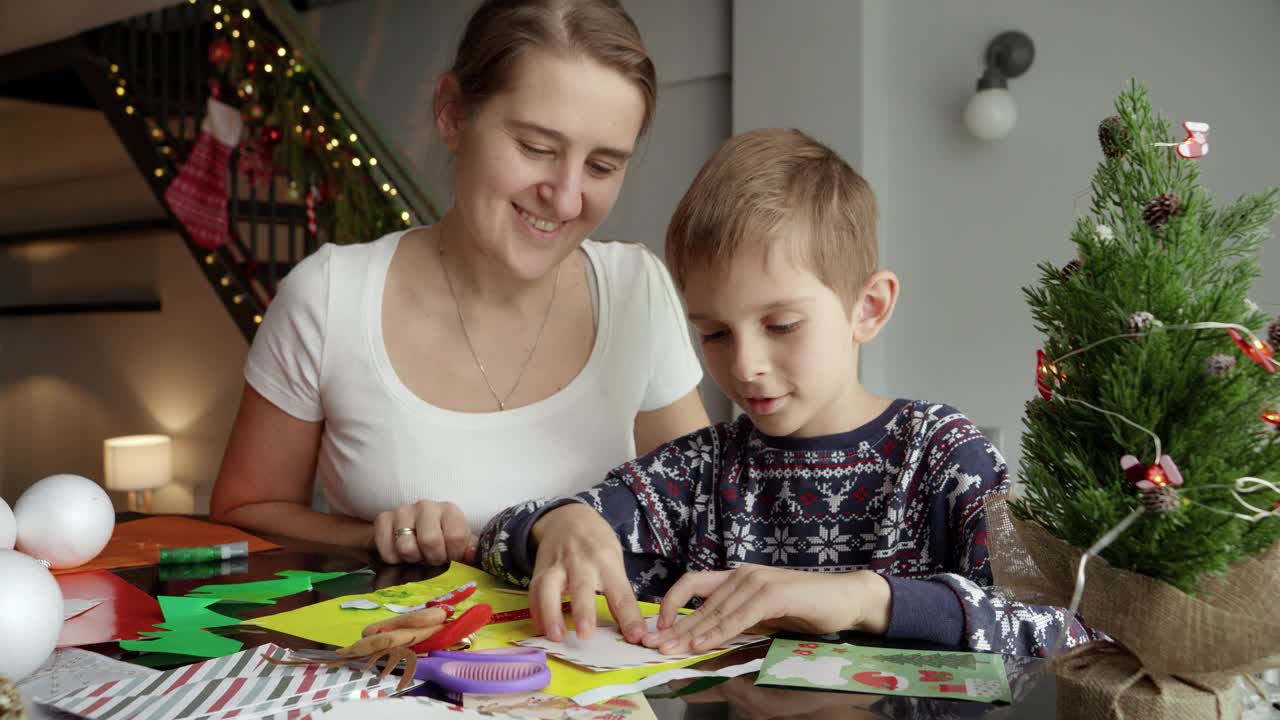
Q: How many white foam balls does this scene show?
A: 3